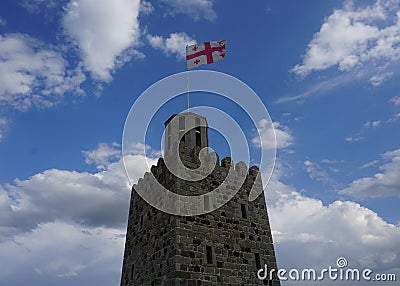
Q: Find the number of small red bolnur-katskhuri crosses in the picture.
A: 4